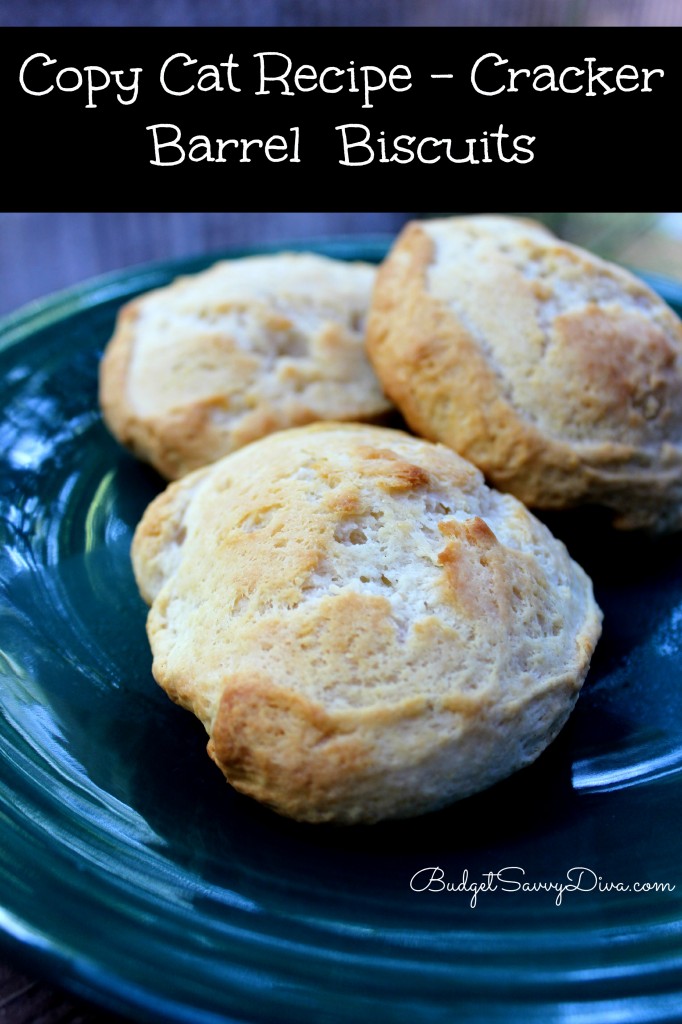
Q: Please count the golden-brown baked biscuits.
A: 3